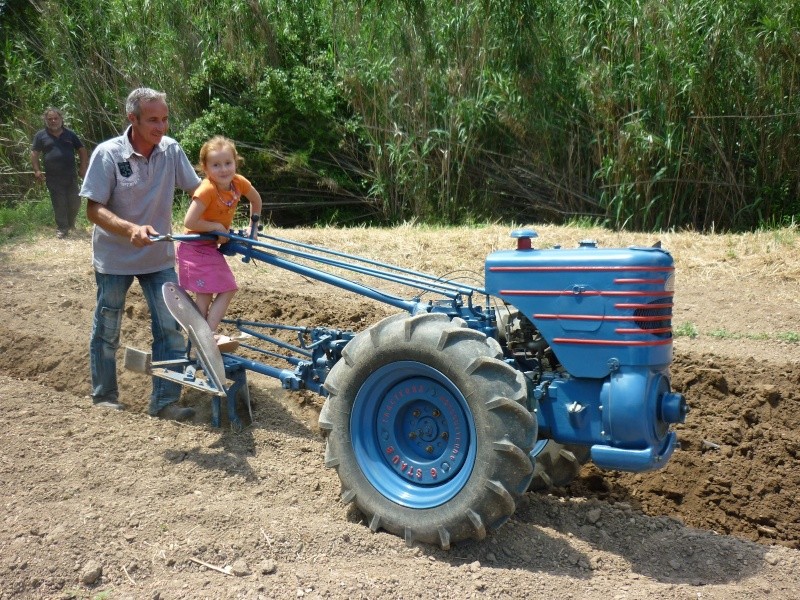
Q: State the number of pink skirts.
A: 1